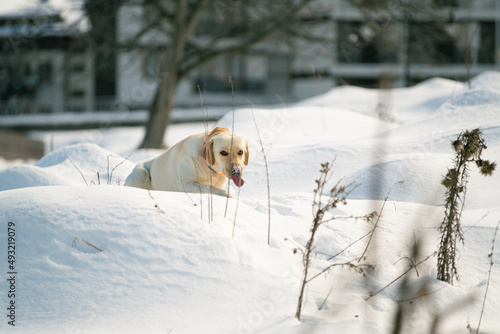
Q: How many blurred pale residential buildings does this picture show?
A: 2